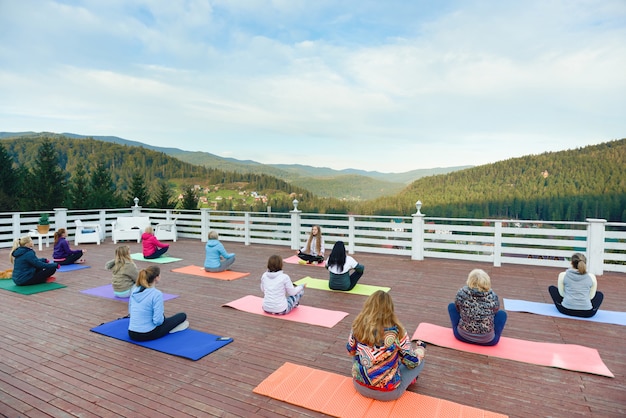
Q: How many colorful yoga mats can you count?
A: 12